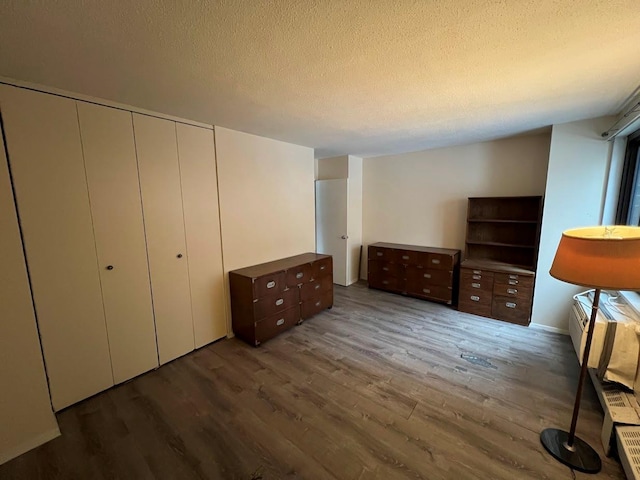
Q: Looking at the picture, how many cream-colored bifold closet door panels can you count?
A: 4